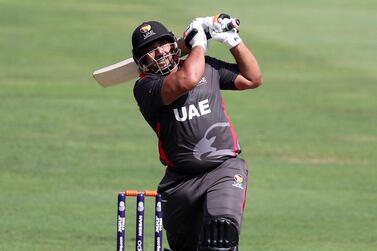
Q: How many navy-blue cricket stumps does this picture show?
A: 3